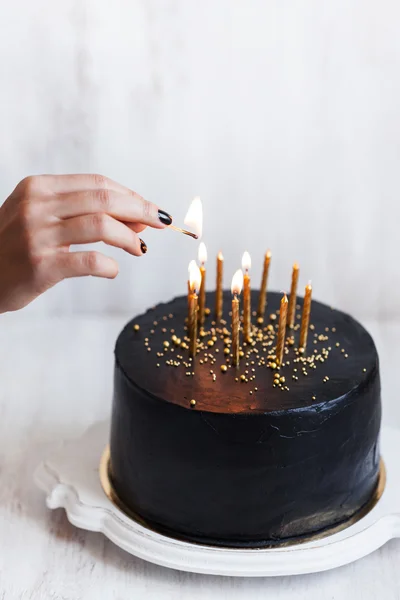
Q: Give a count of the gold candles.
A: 10